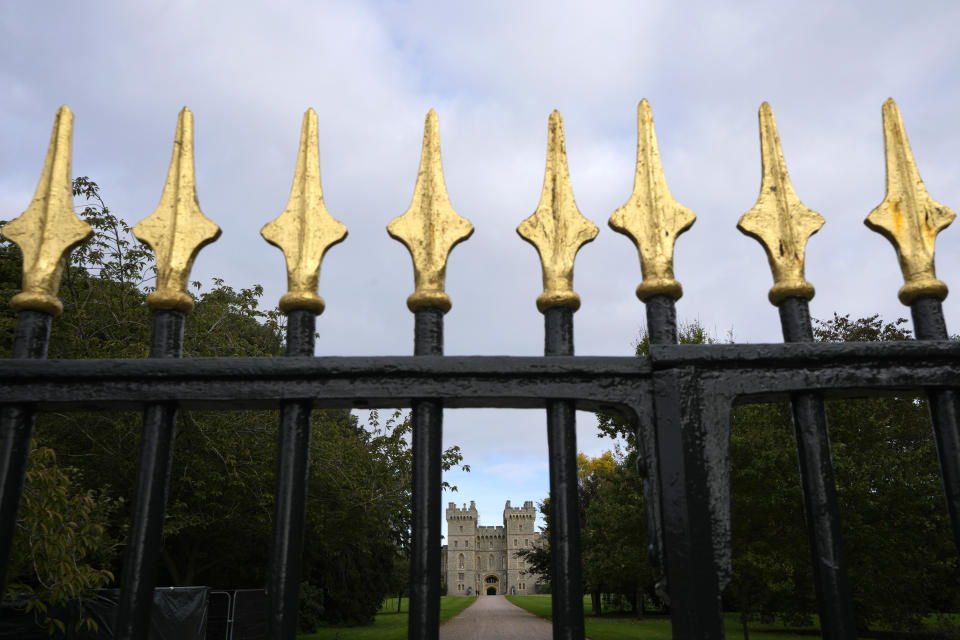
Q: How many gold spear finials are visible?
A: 8